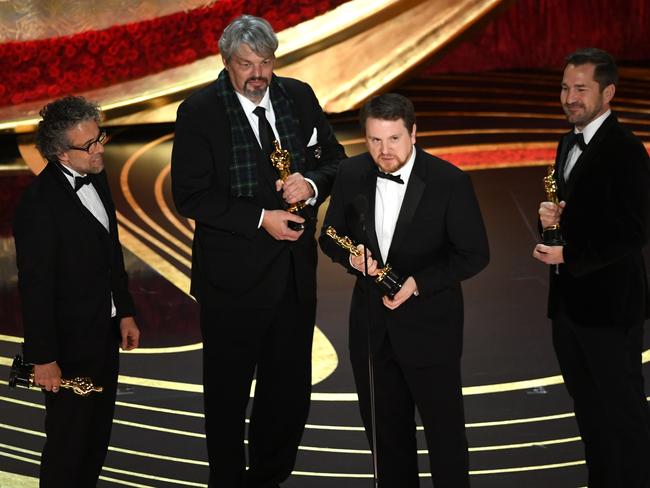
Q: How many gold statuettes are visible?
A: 4